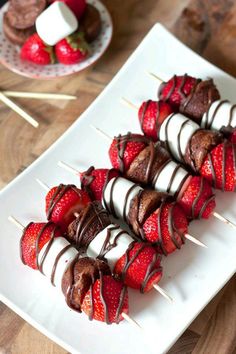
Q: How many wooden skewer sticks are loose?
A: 2